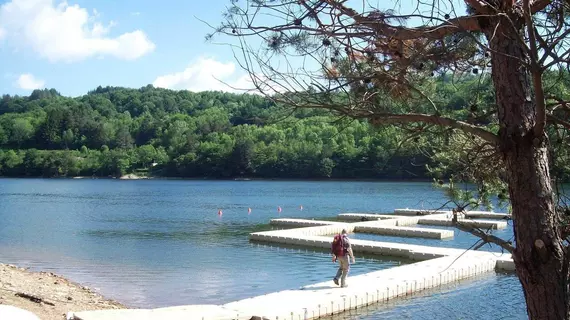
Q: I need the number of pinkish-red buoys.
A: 4